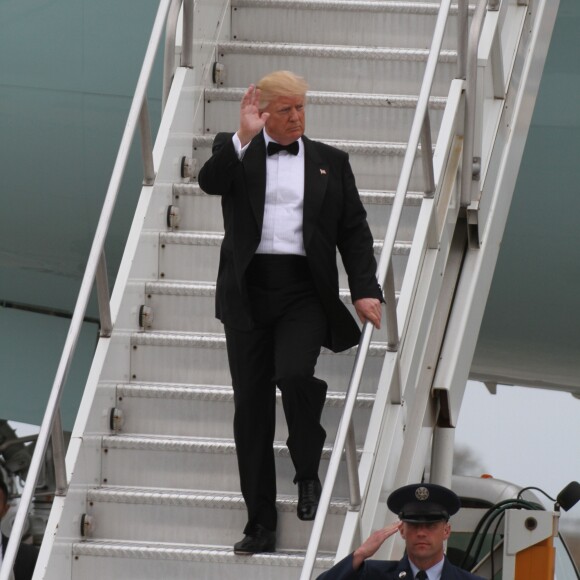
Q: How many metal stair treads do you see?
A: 12